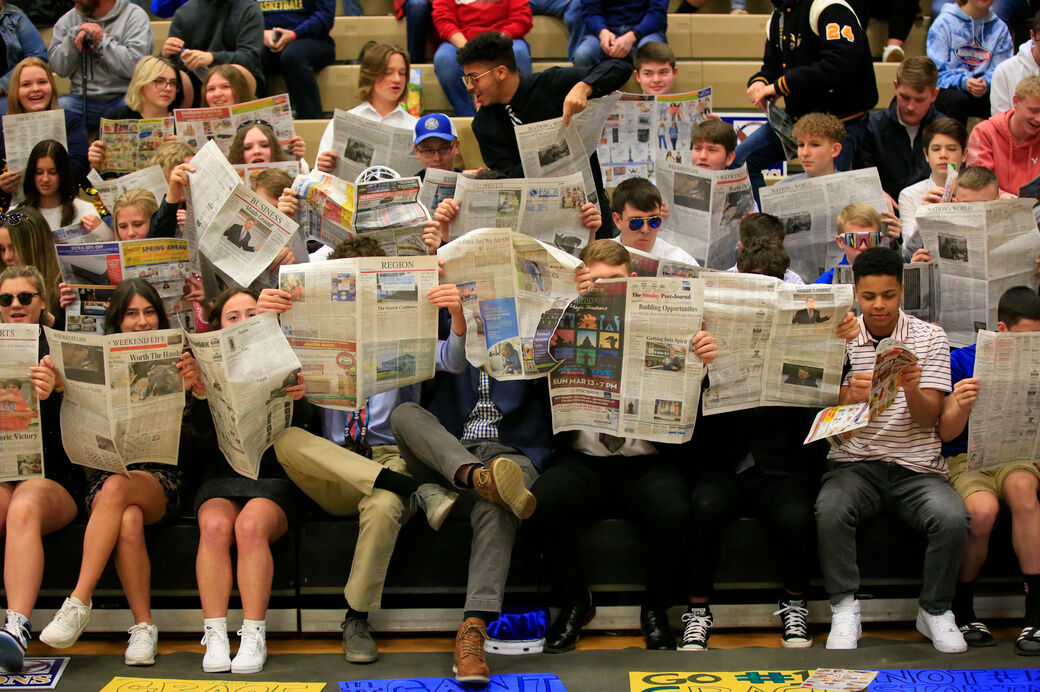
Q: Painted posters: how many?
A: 4